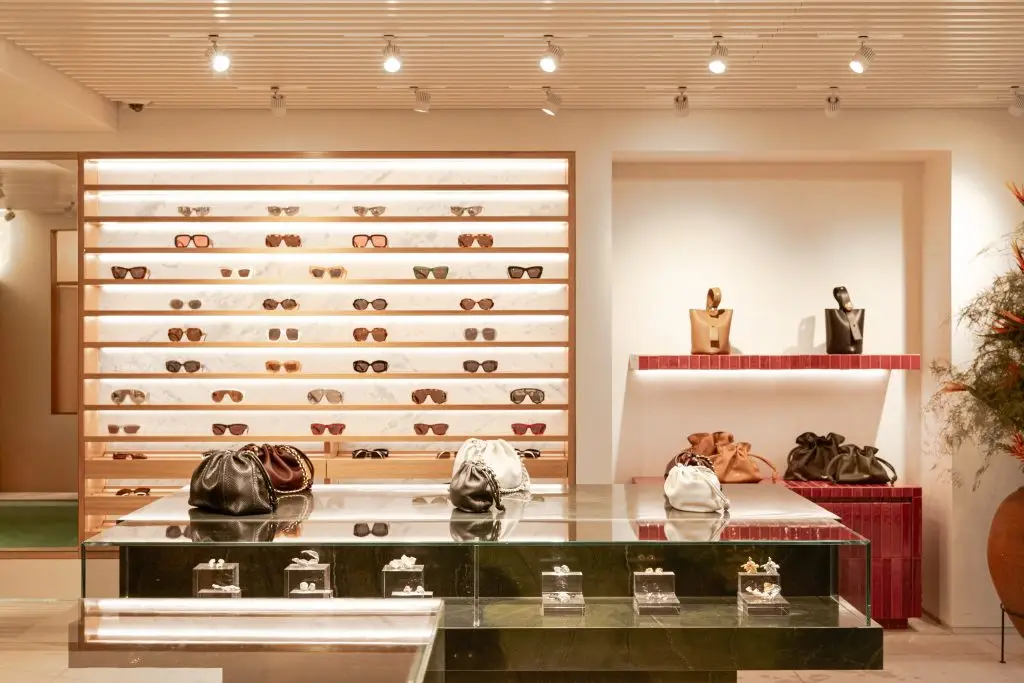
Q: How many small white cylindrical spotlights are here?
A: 11